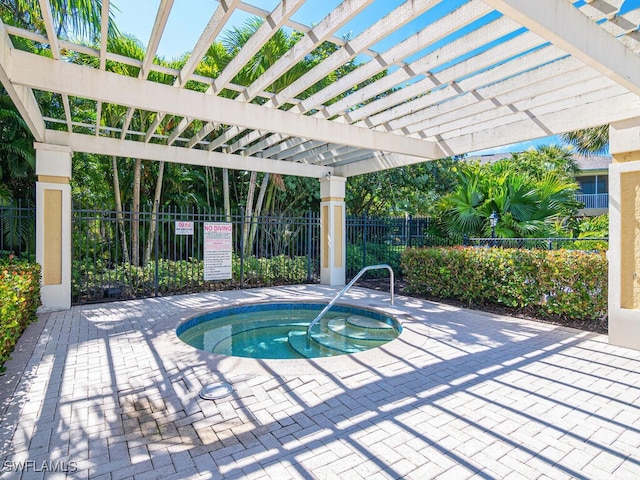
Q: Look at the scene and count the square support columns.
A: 3